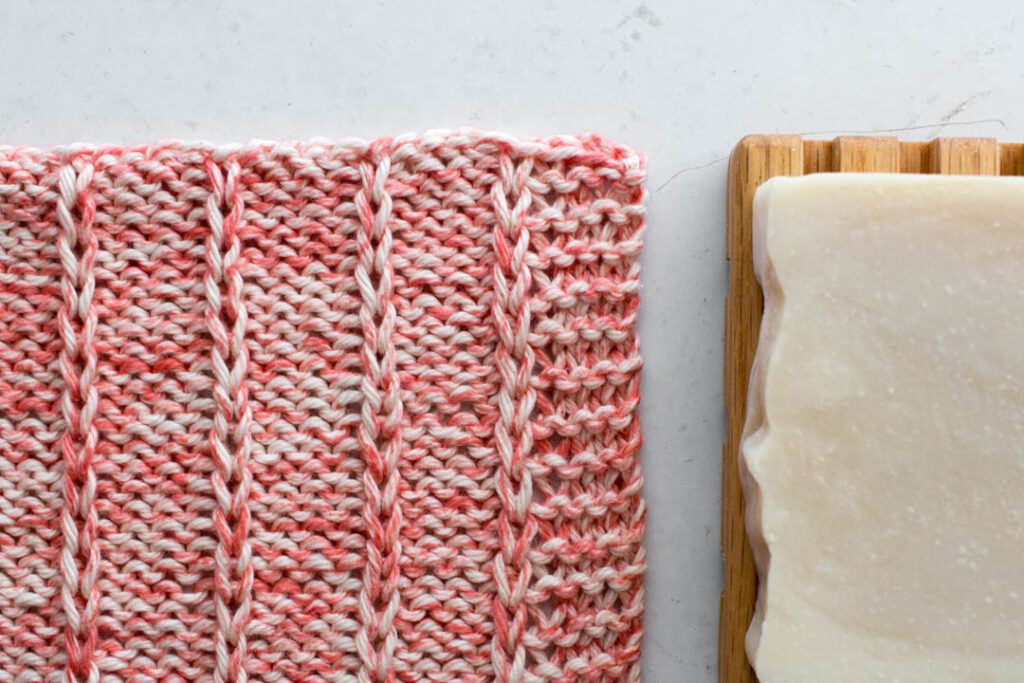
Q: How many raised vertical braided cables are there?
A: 4